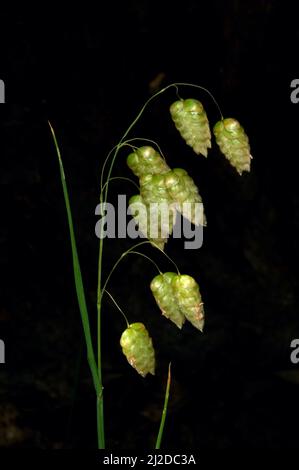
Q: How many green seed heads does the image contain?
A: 9